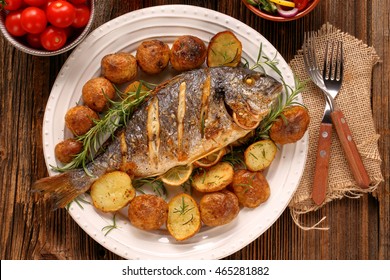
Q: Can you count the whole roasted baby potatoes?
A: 10